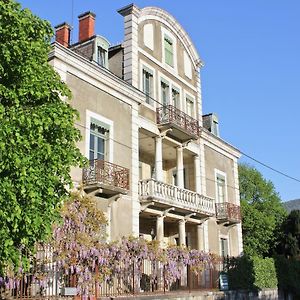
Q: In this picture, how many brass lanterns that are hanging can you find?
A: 0